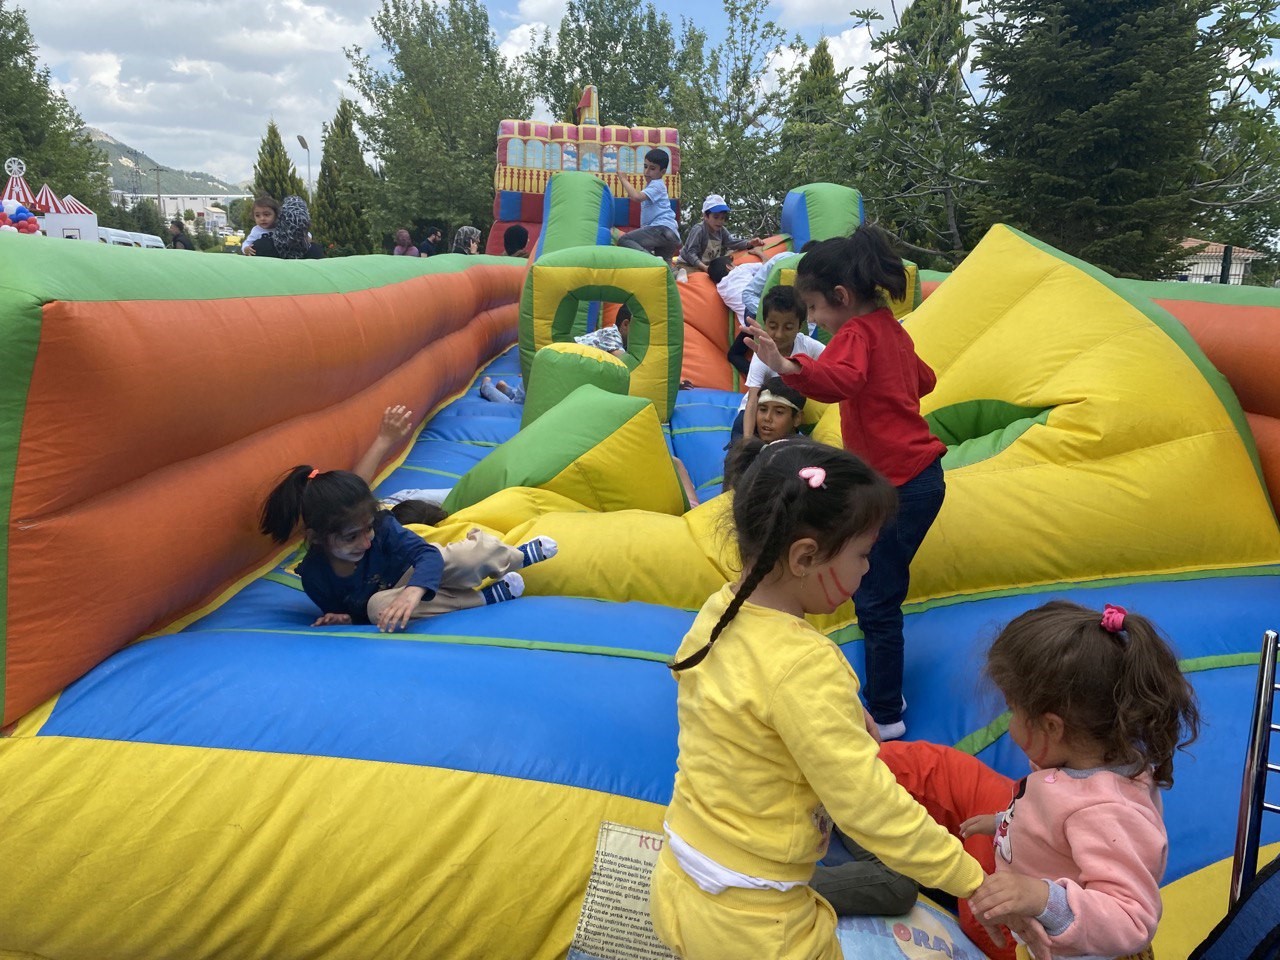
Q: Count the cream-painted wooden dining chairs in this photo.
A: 0